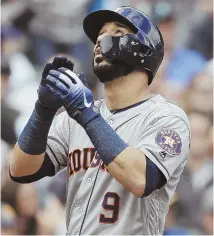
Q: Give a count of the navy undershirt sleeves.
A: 2